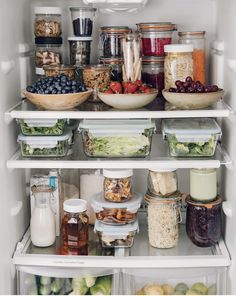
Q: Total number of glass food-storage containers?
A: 6